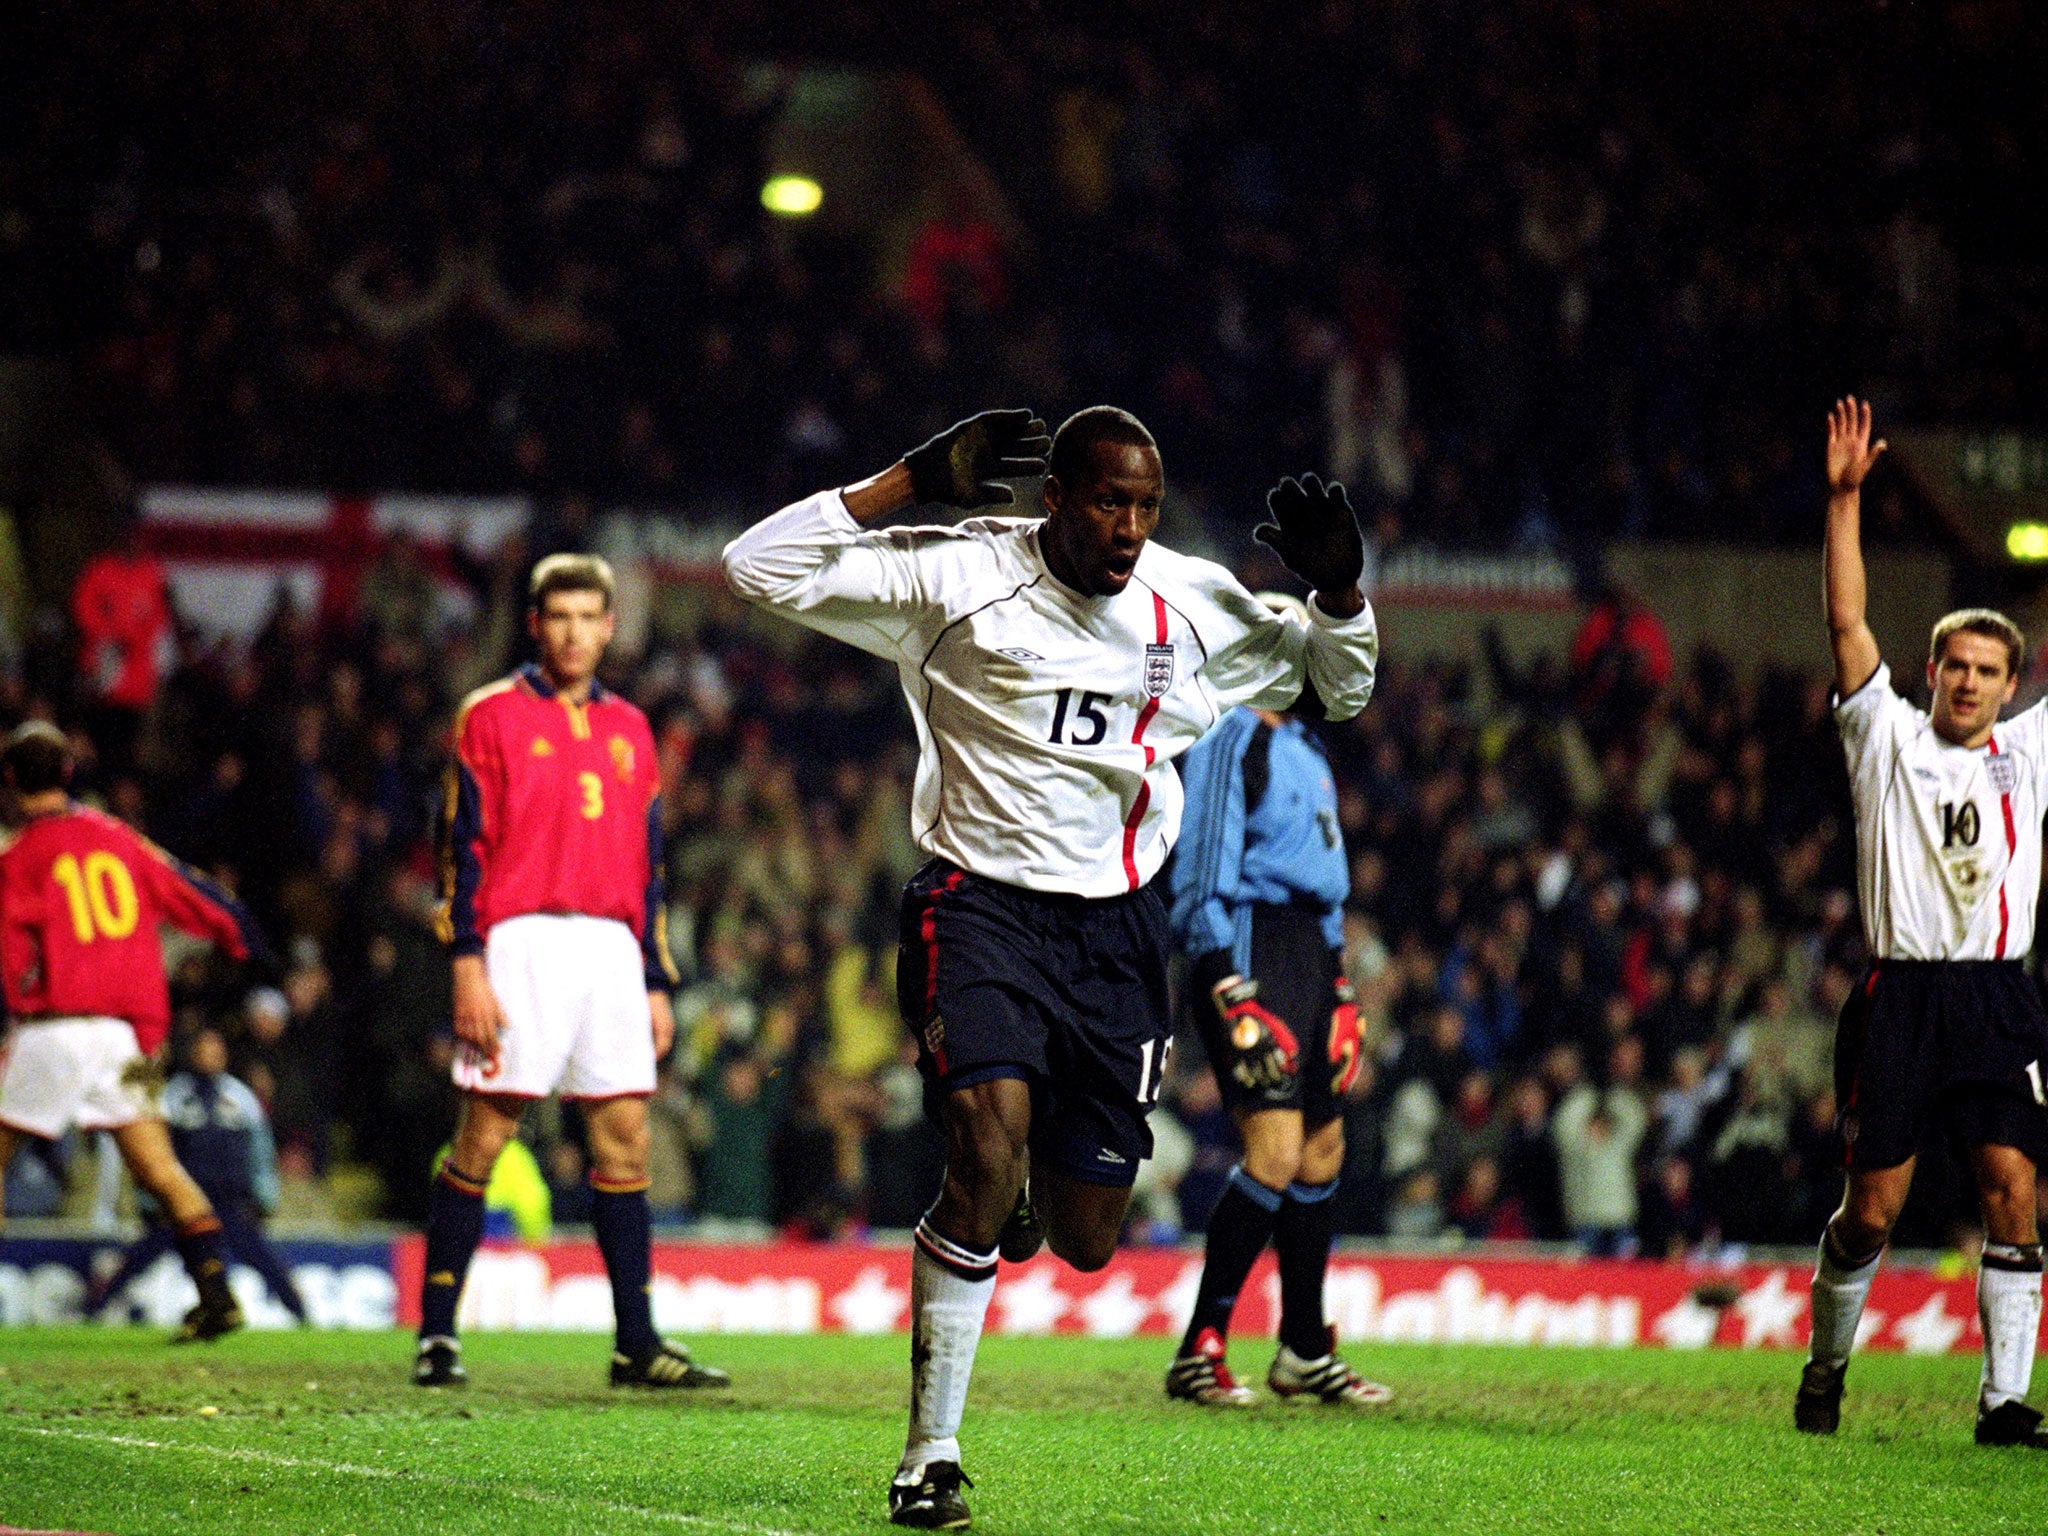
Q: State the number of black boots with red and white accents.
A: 2